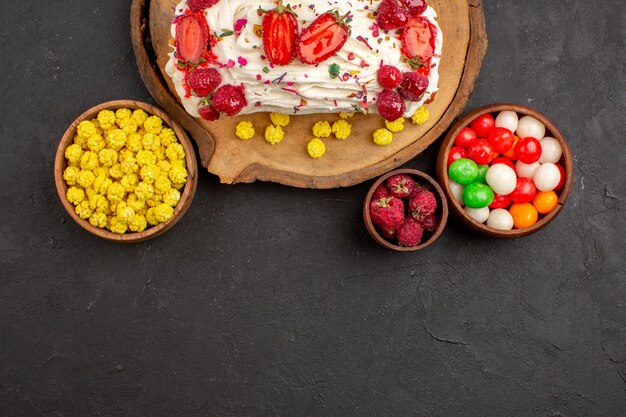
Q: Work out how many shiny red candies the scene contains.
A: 10